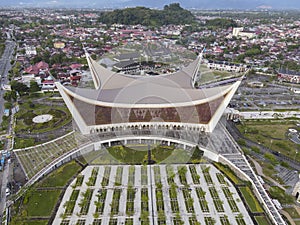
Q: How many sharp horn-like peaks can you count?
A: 4